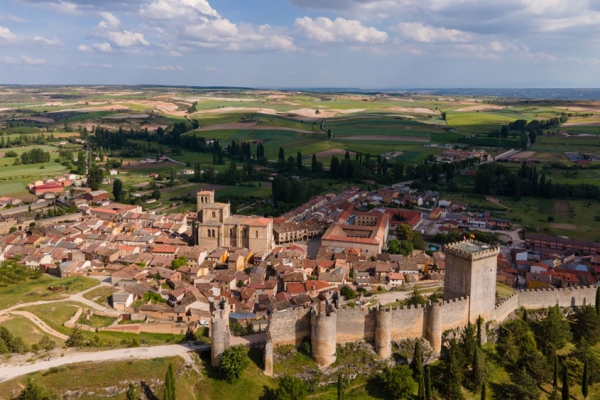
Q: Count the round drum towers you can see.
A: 4